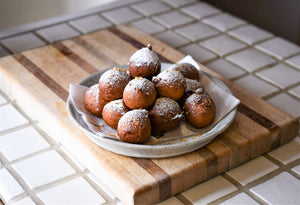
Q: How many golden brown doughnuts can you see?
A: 11